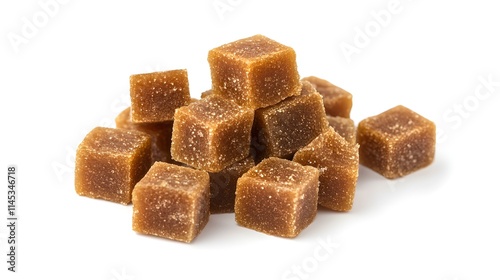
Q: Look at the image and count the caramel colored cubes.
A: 14